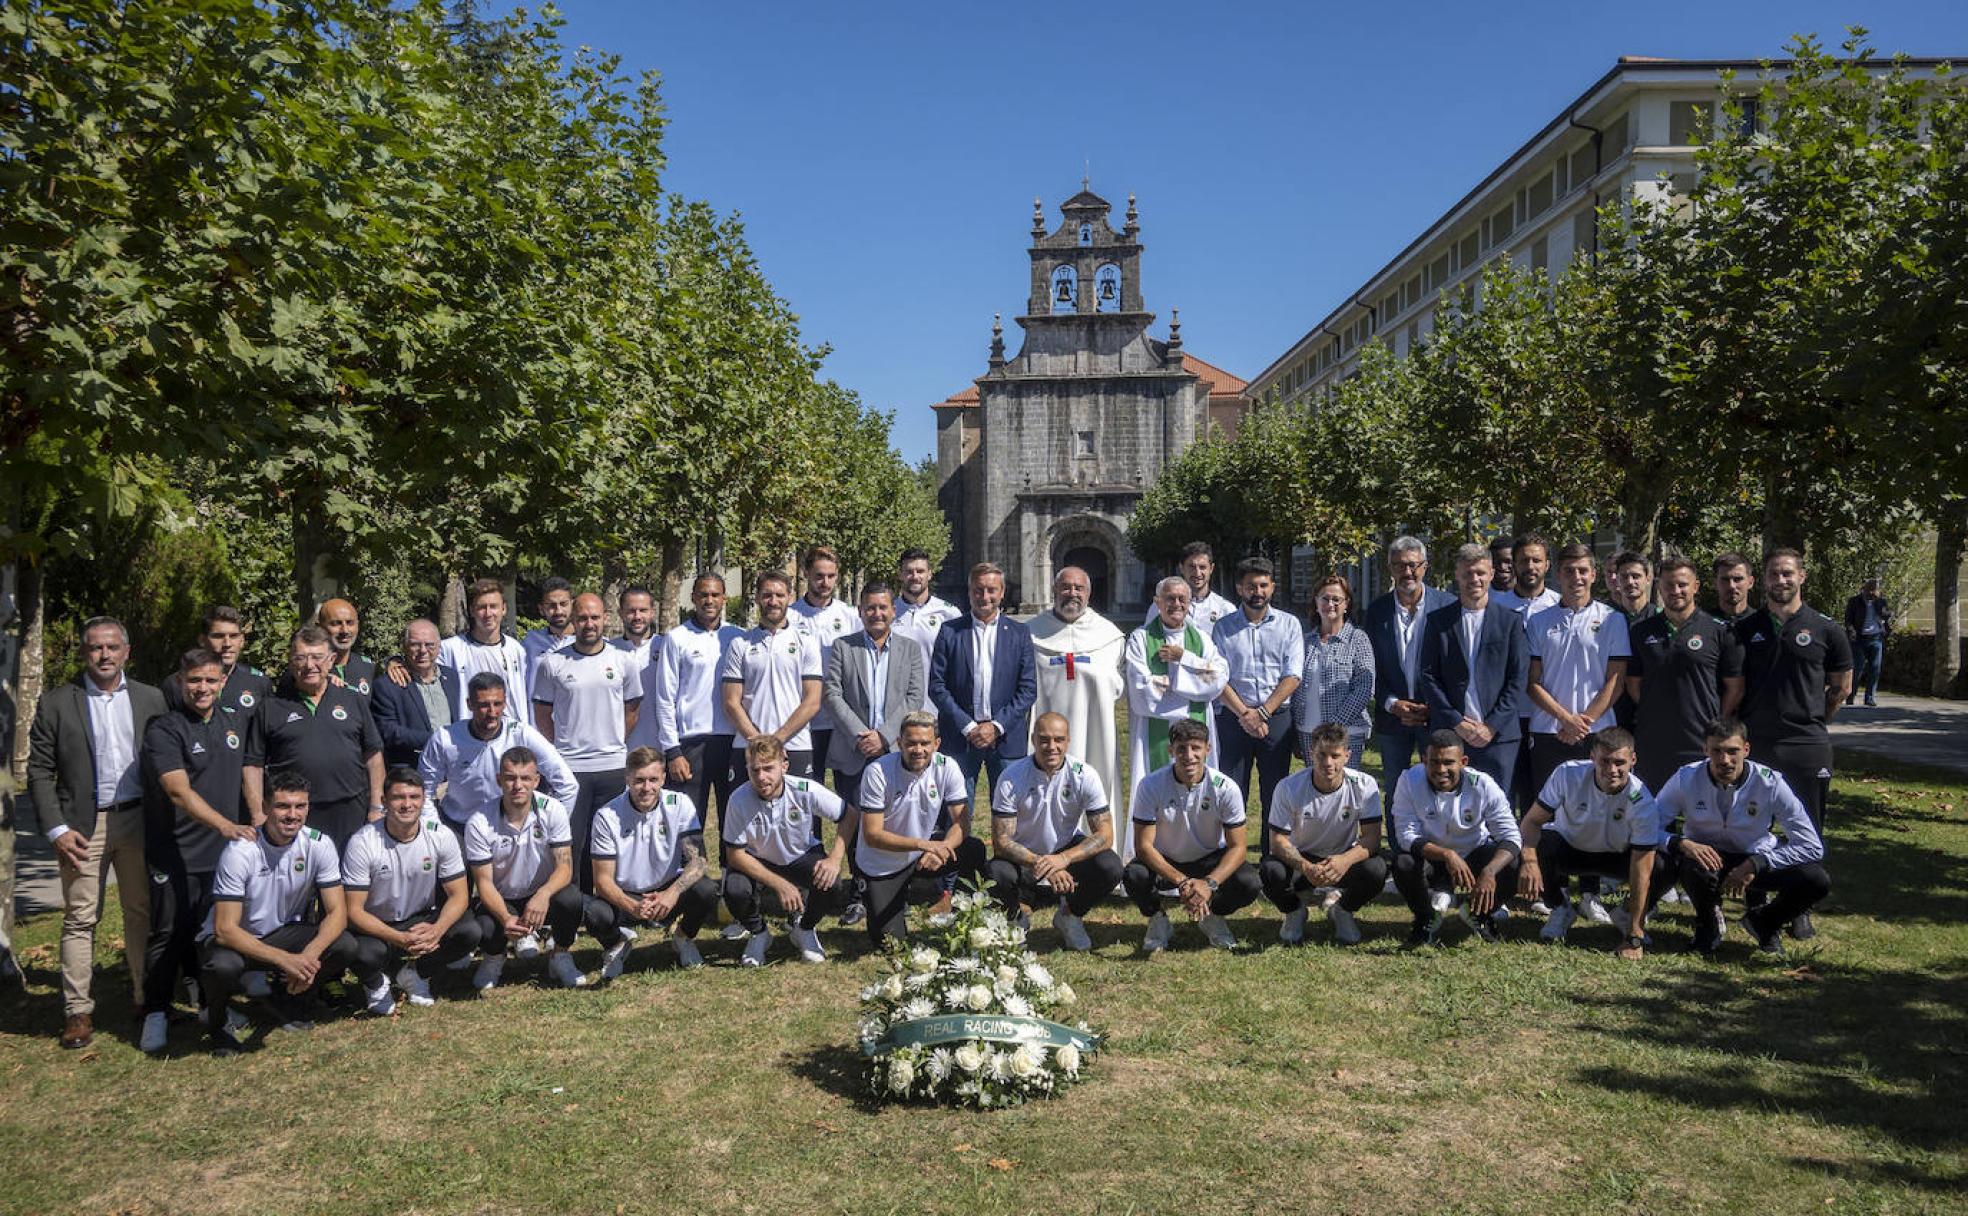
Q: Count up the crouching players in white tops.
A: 12